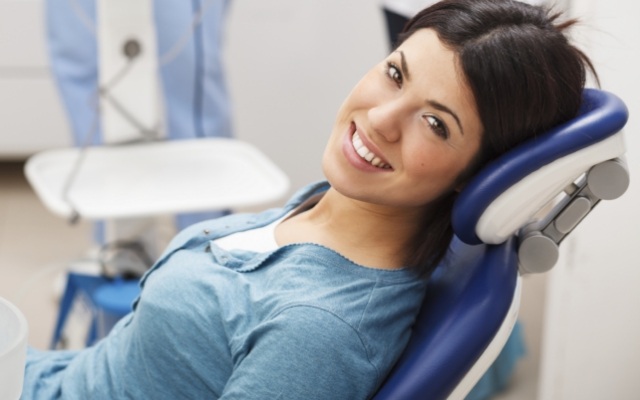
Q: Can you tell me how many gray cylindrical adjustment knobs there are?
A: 2